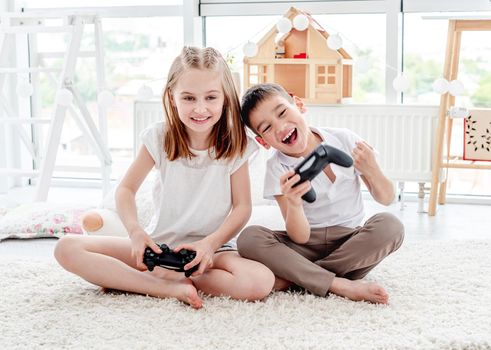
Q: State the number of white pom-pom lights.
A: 12